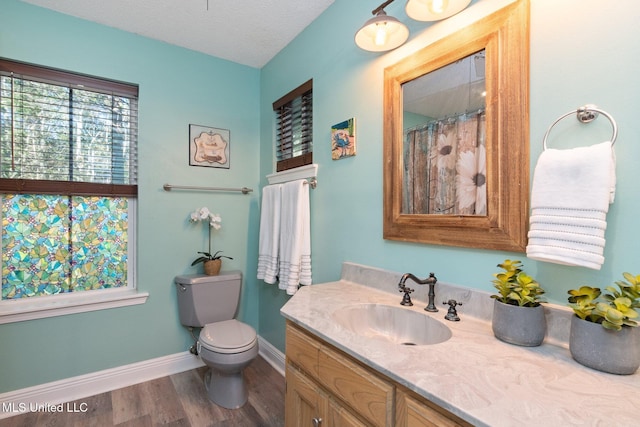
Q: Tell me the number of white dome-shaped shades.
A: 2